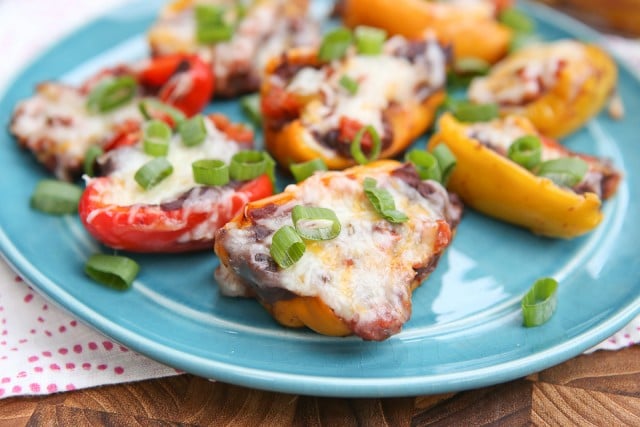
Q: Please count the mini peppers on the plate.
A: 8